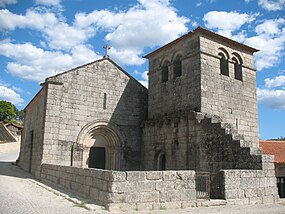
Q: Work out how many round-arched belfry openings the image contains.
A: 4